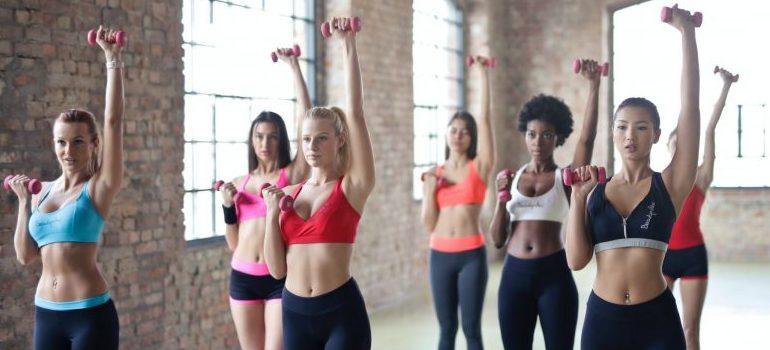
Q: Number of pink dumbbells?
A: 13